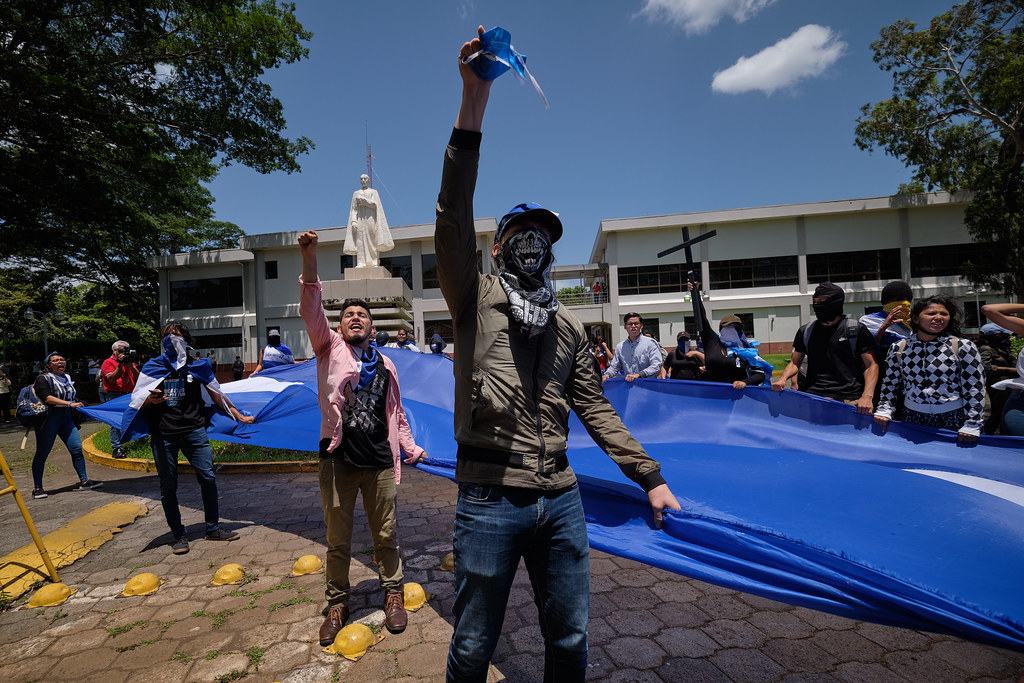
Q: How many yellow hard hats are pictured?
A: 7